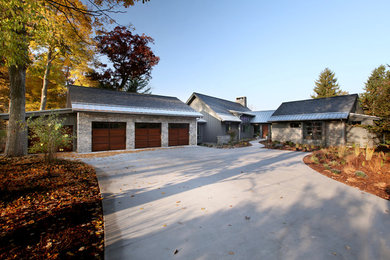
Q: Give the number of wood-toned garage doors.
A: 3